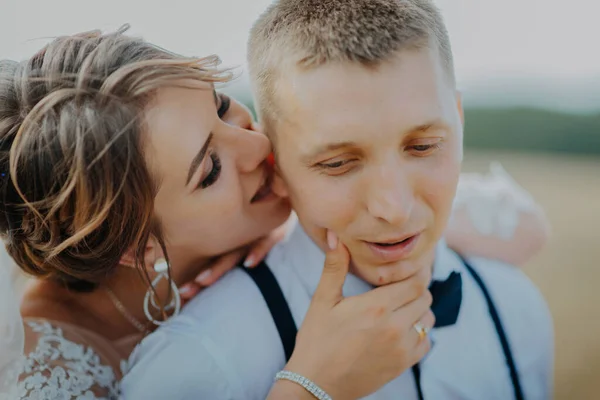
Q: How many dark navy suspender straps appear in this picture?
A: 2